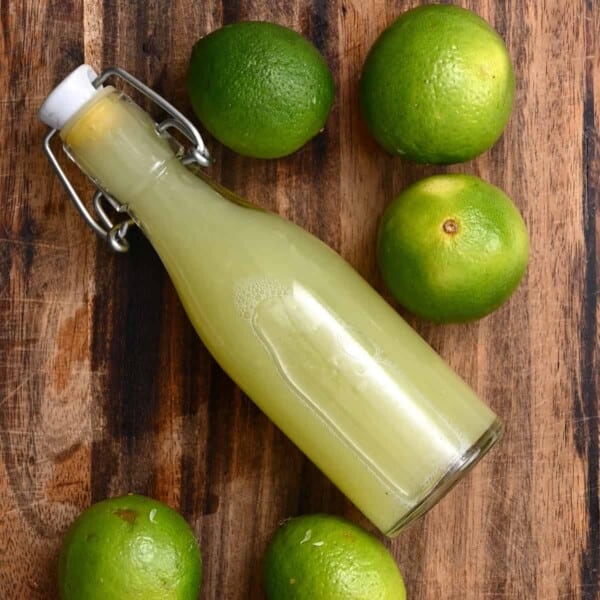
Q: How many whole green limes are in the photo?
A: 5